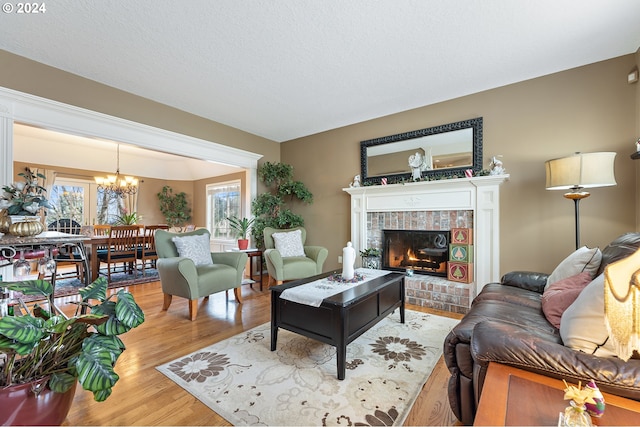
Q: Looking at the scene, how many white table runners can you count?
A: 1